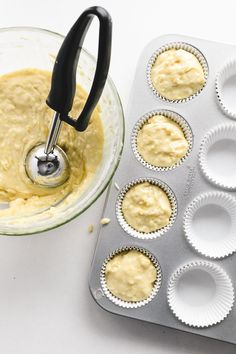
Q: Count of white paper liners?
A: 8